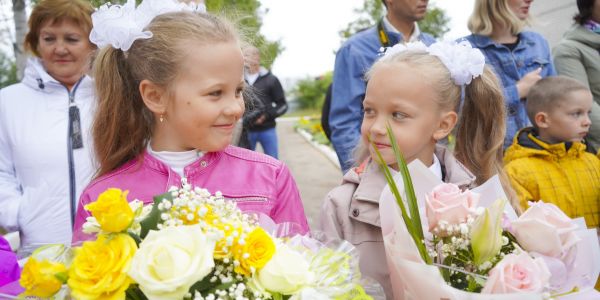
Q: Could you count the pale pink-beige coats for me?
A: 1